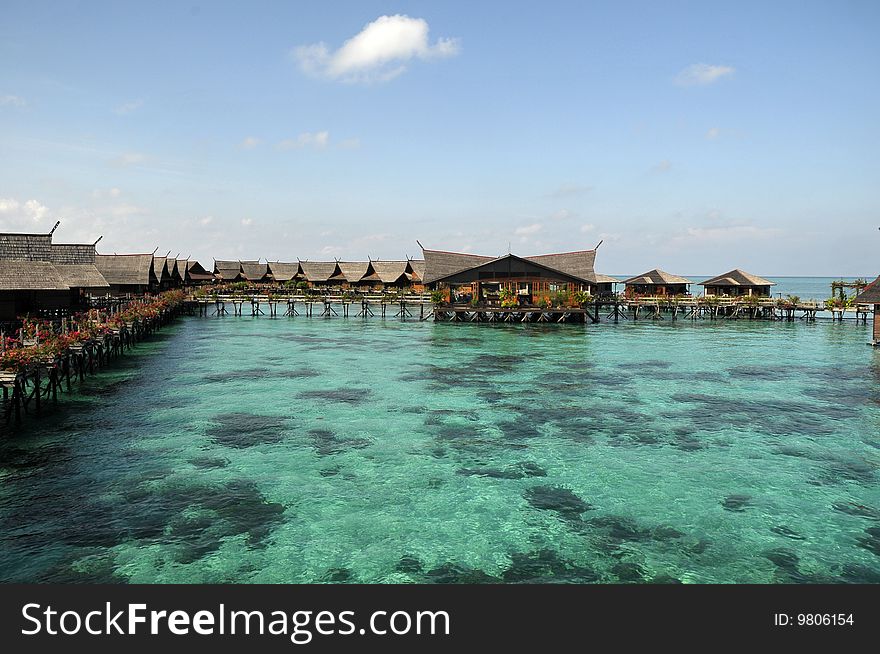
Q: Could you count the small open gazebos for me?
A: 2